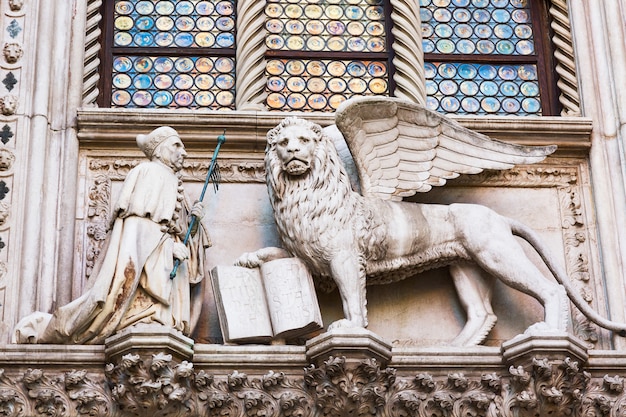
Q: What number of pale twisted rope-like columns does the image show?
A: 4